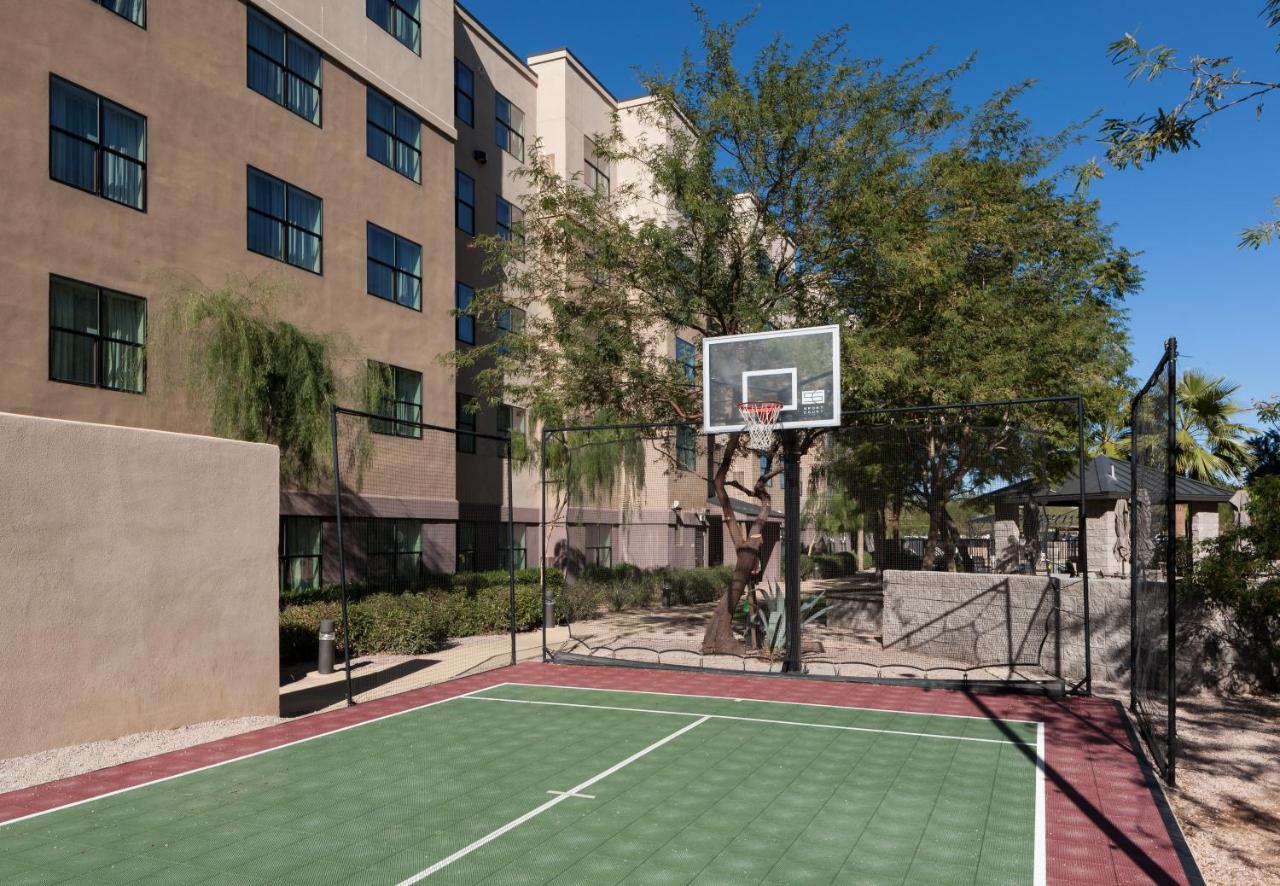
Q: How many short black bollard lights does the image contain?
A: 3